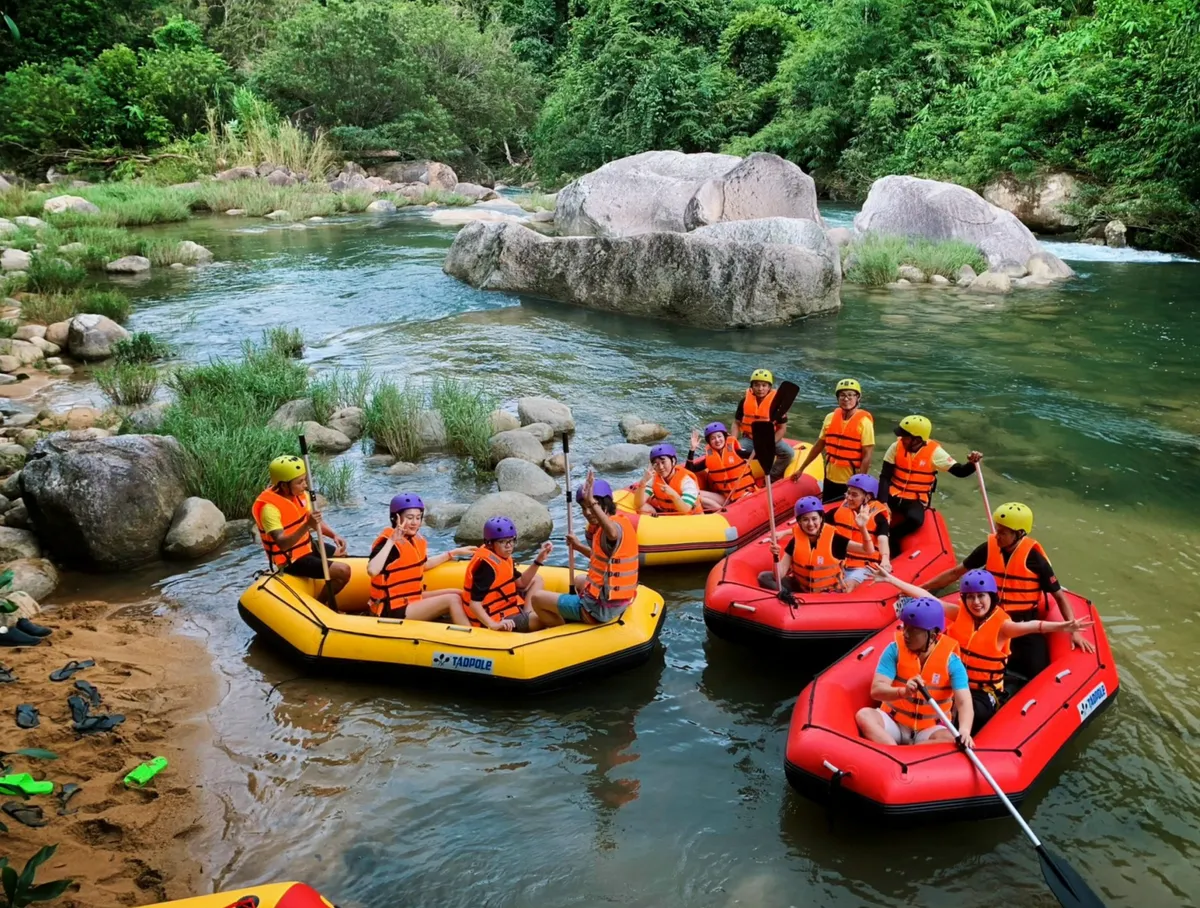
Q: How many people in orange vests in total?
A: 14